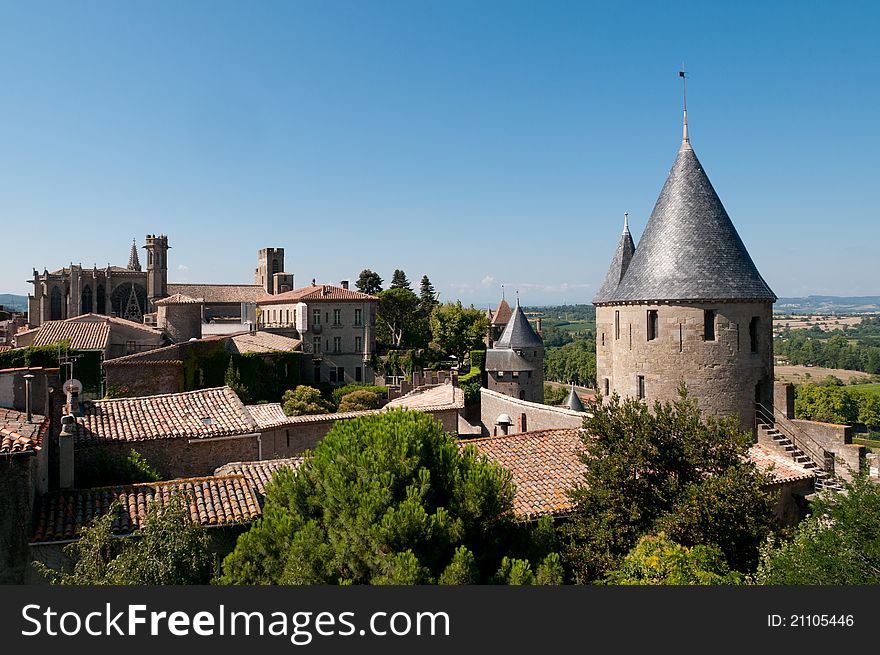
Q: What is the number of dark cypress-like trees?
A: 3